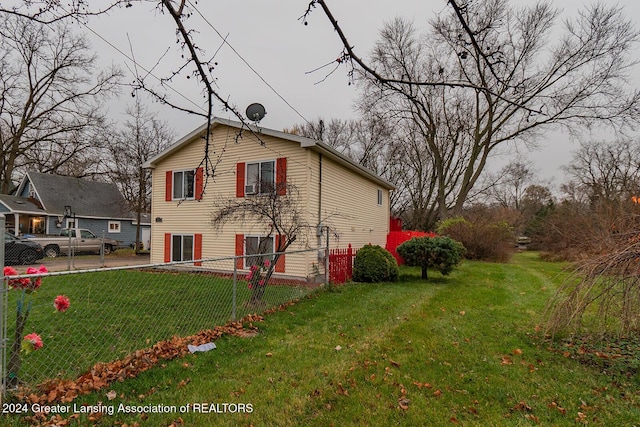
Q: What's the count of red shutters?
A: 8